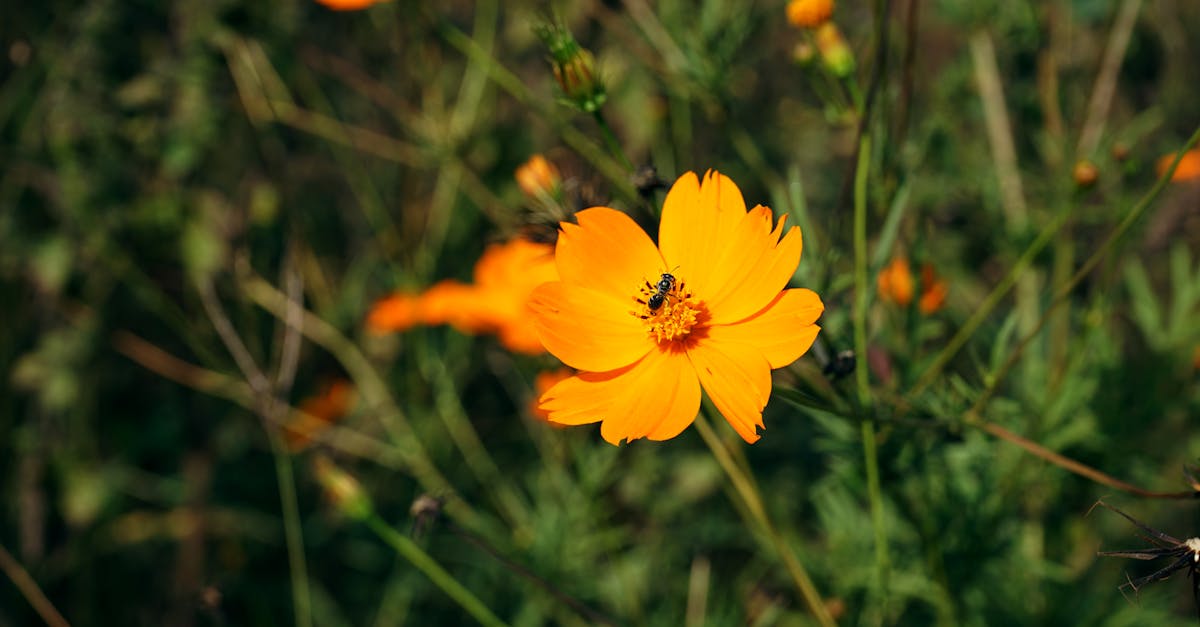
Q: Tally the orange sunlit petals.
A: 8